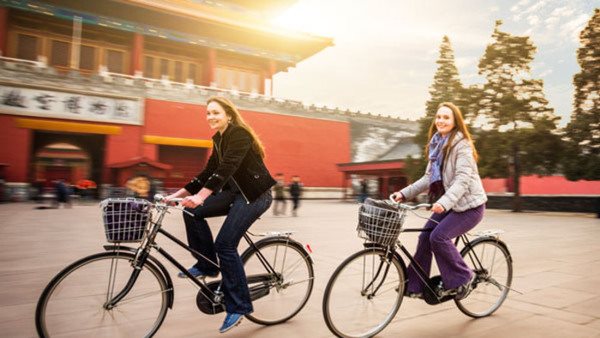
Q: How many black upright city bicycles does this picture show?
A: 2